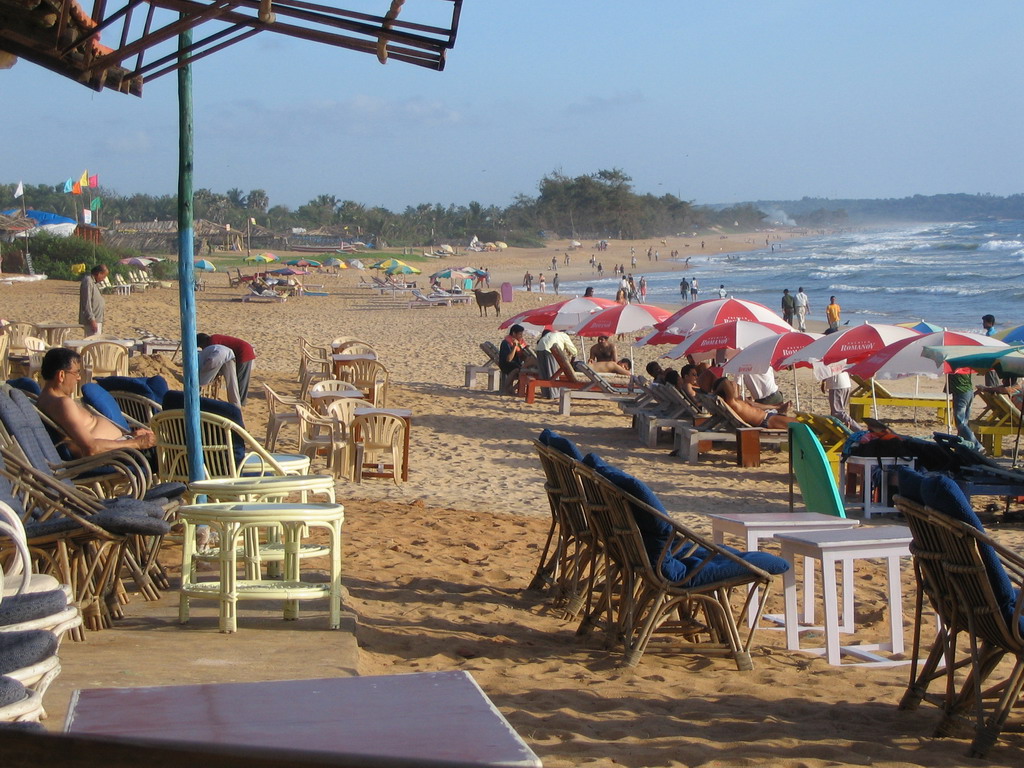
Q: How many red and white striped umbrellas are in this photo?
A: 7